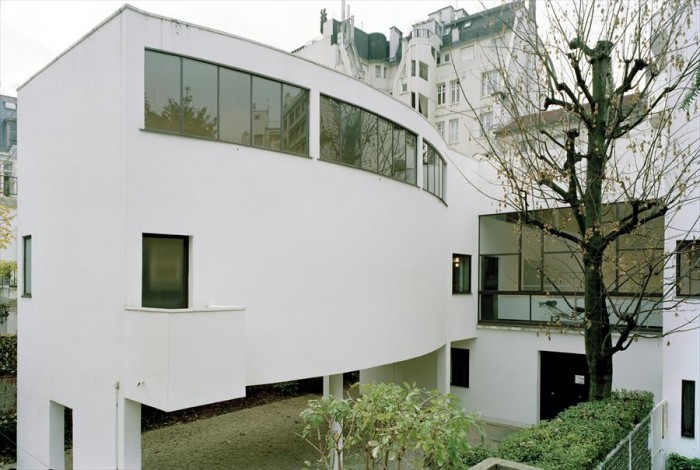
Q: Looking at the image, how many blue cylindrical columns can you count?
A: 0